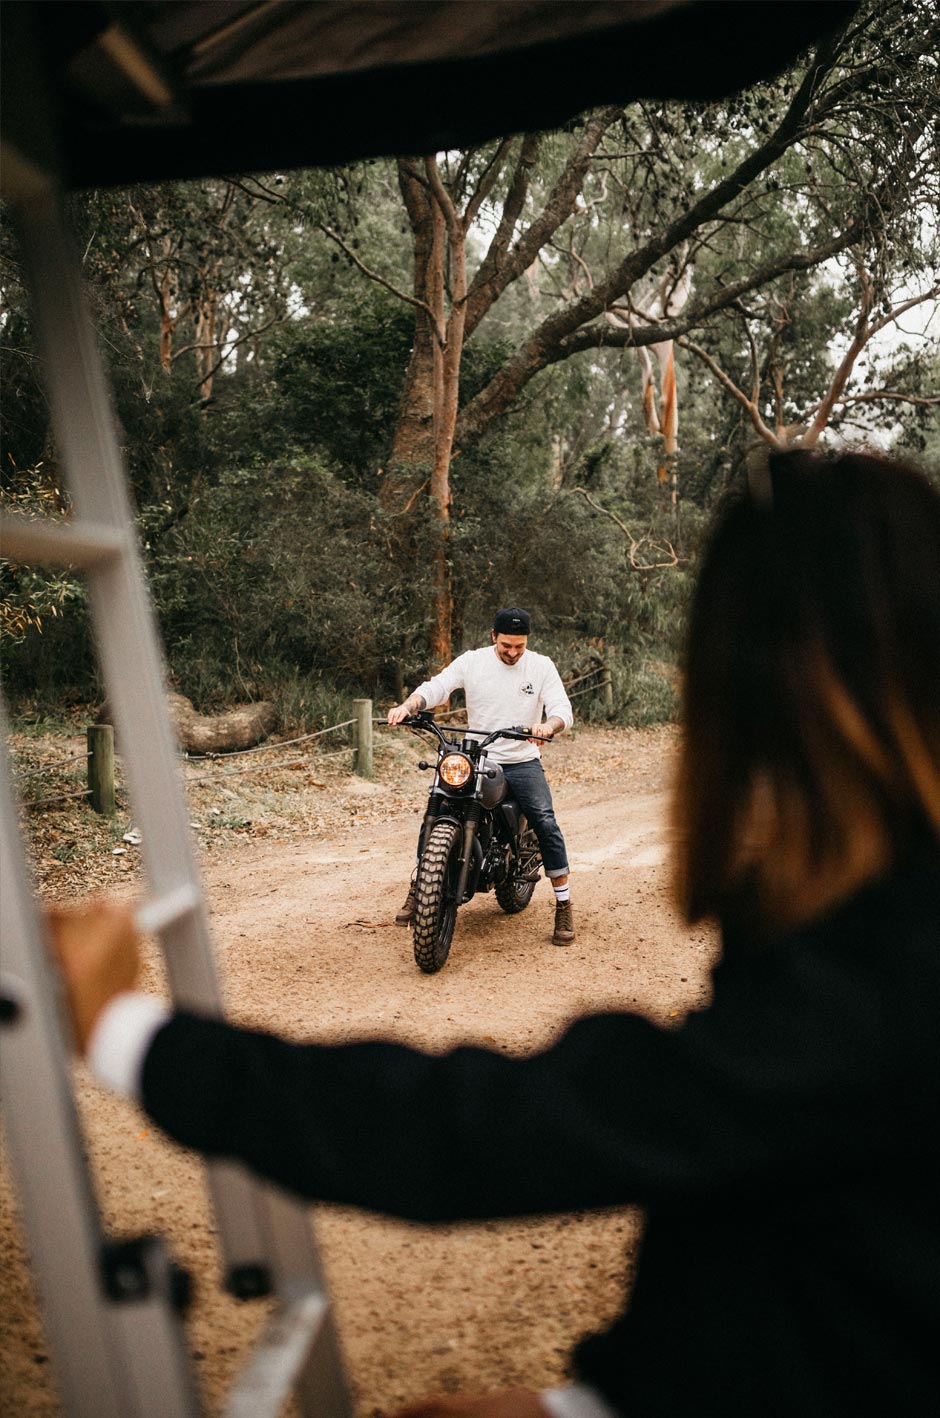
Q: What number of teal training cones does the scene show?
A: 0